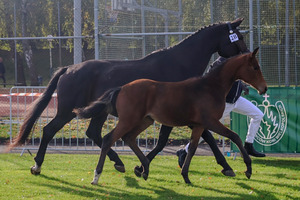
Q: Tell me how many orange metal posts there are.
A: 0